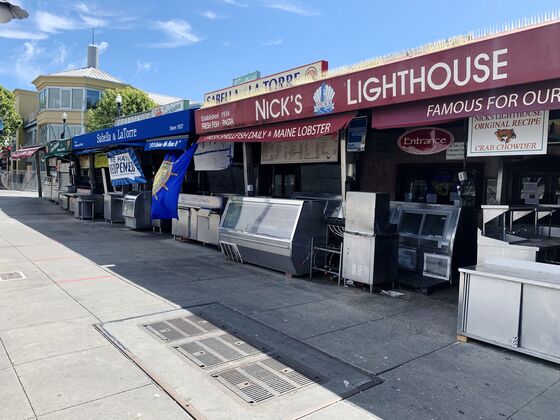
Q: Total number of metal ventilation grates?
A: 3